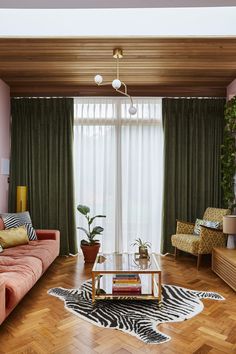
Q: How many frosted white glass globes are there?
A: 3